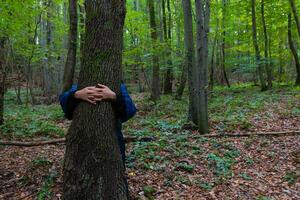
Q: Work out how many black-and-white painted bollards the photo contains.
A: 0